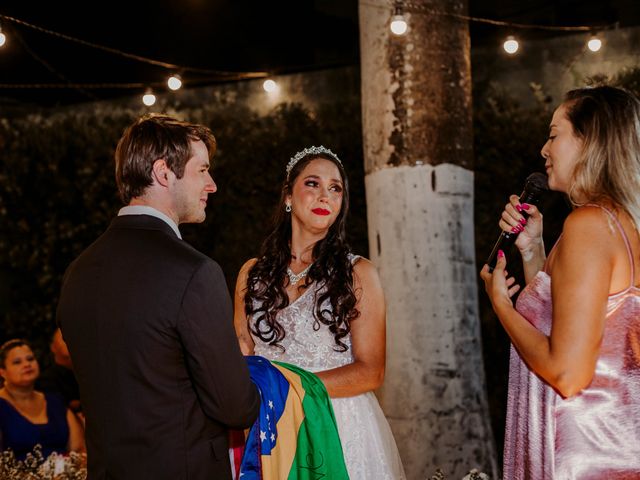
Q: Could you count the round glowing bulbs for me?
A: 7